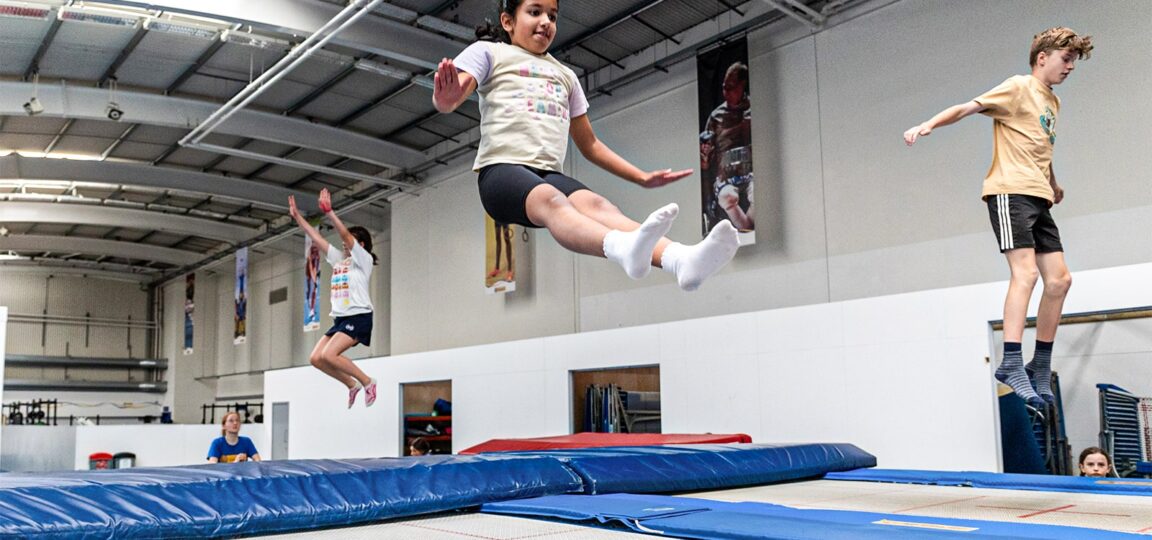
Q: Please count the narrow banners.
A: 5